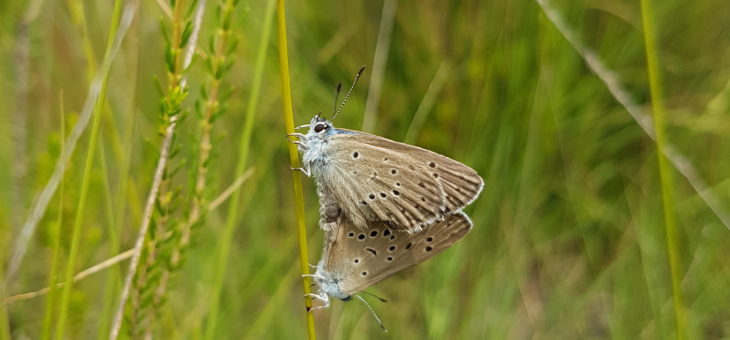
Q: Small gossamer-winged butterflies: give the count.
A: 2